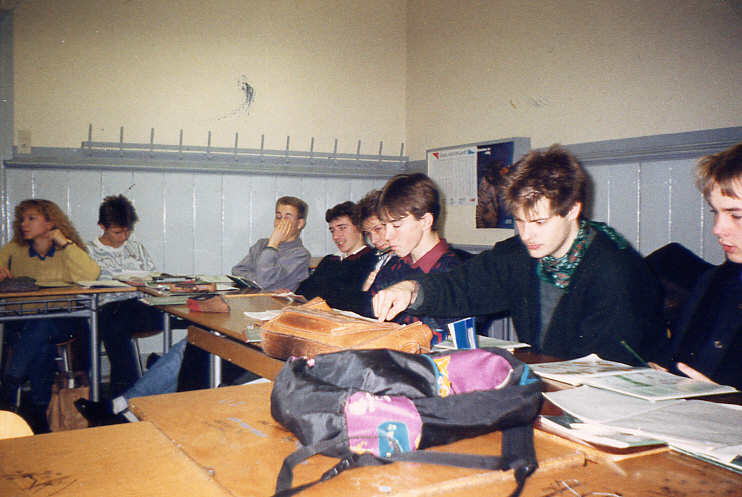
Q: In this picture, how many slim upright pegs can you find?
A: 13